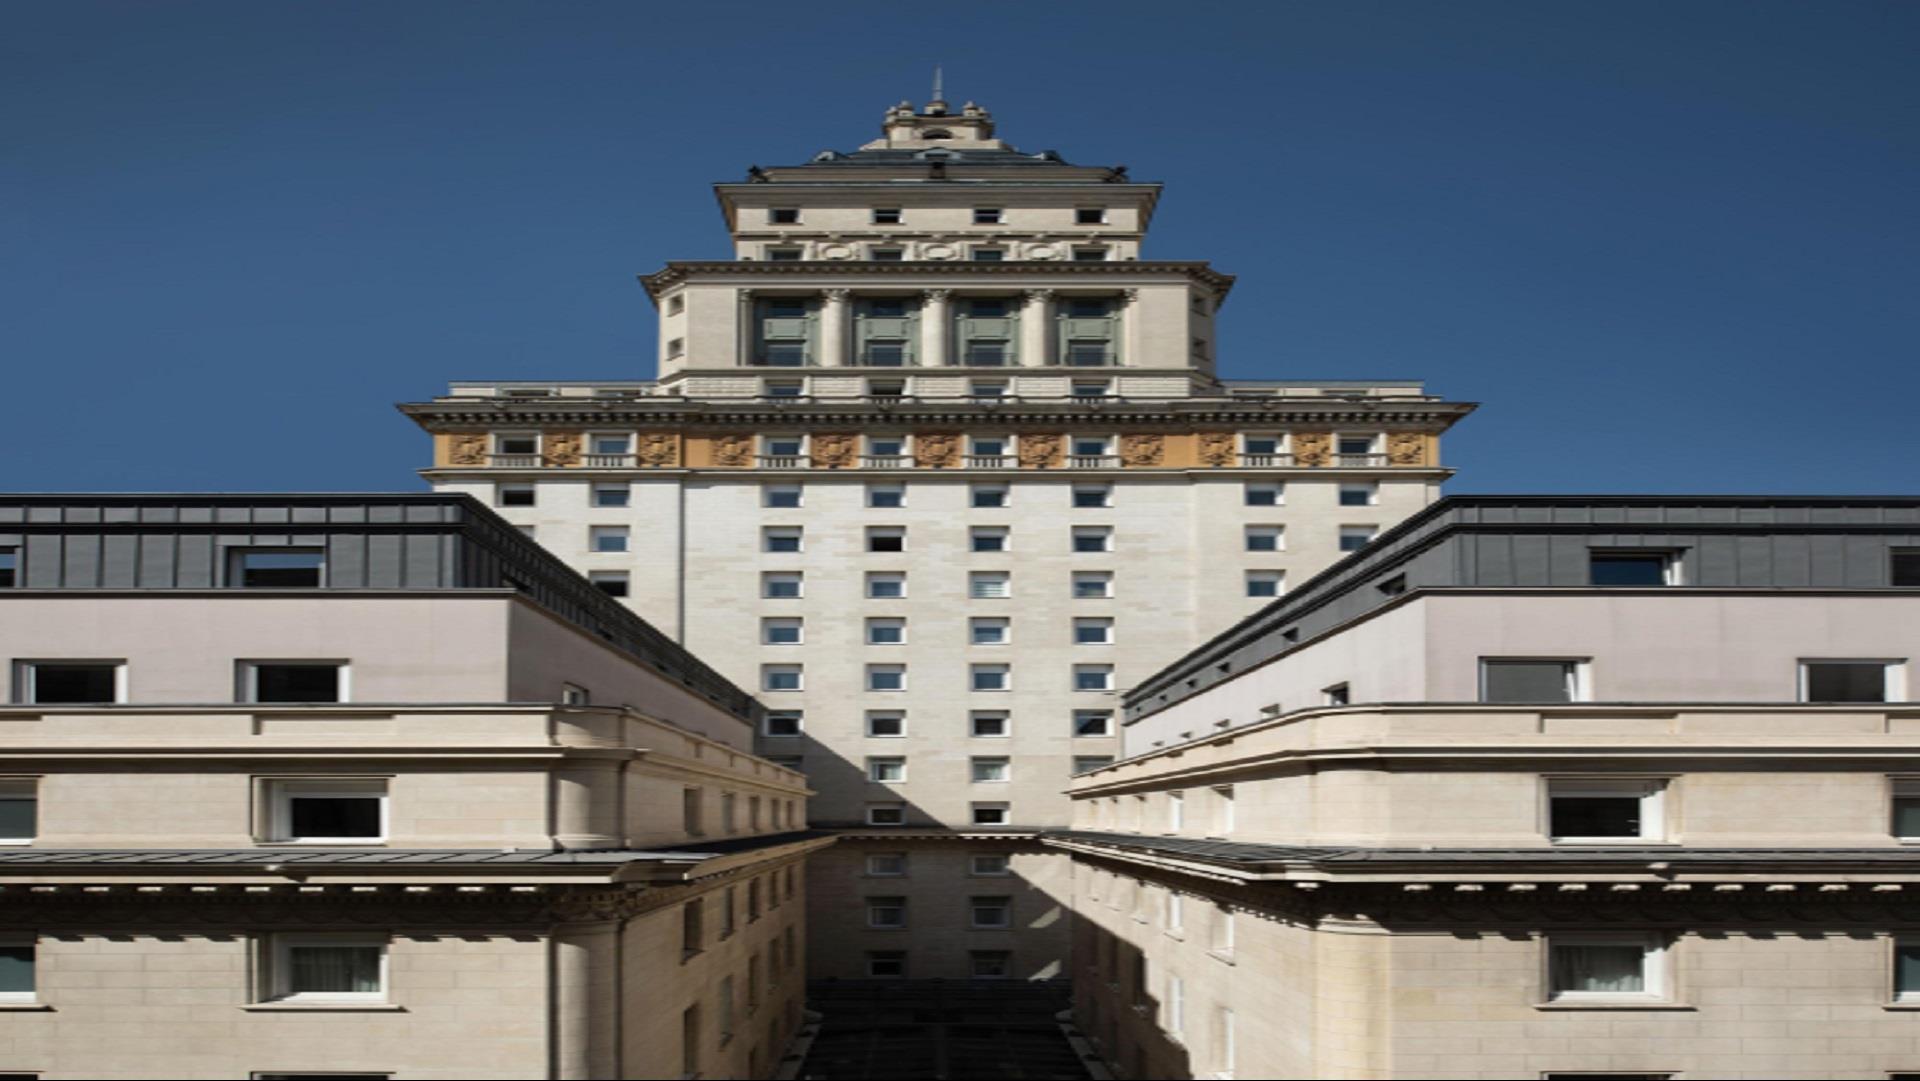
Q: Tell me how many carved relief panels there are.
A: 11